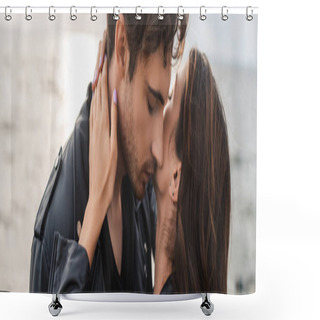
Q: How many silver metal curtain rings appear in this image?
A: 12